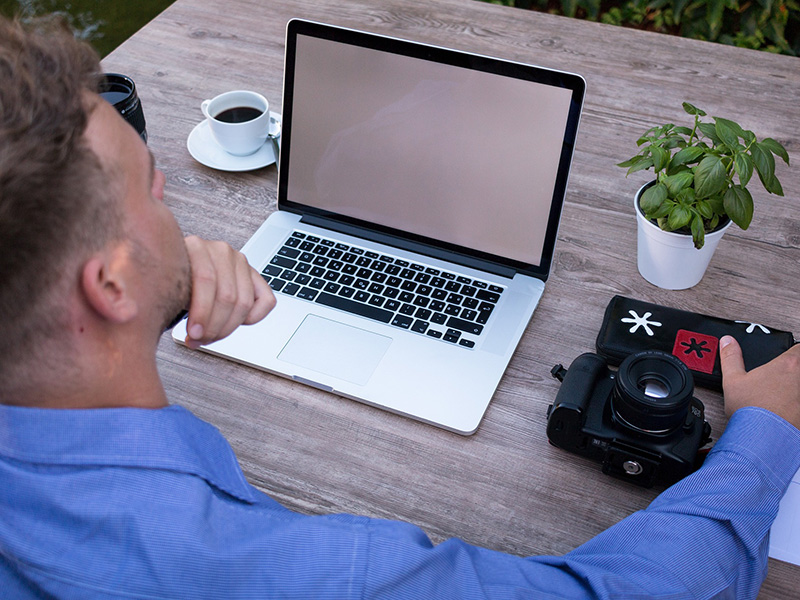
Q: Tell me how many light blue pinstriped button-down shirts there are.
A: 1